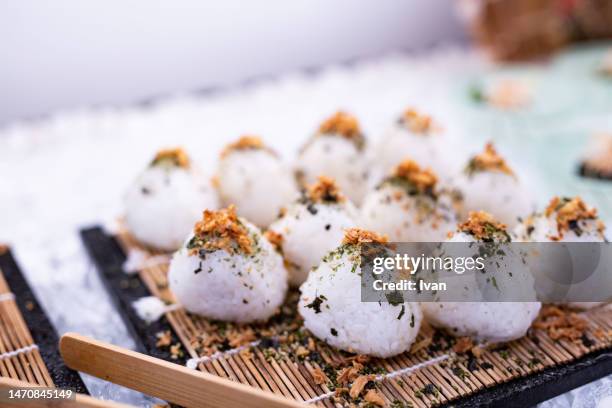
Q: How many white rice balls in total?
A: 11